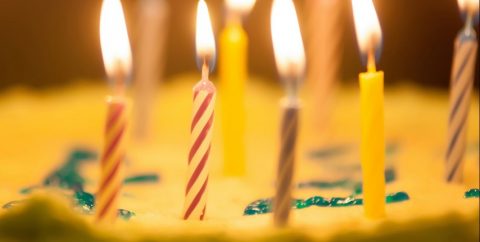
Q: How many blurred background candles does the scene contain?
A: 3